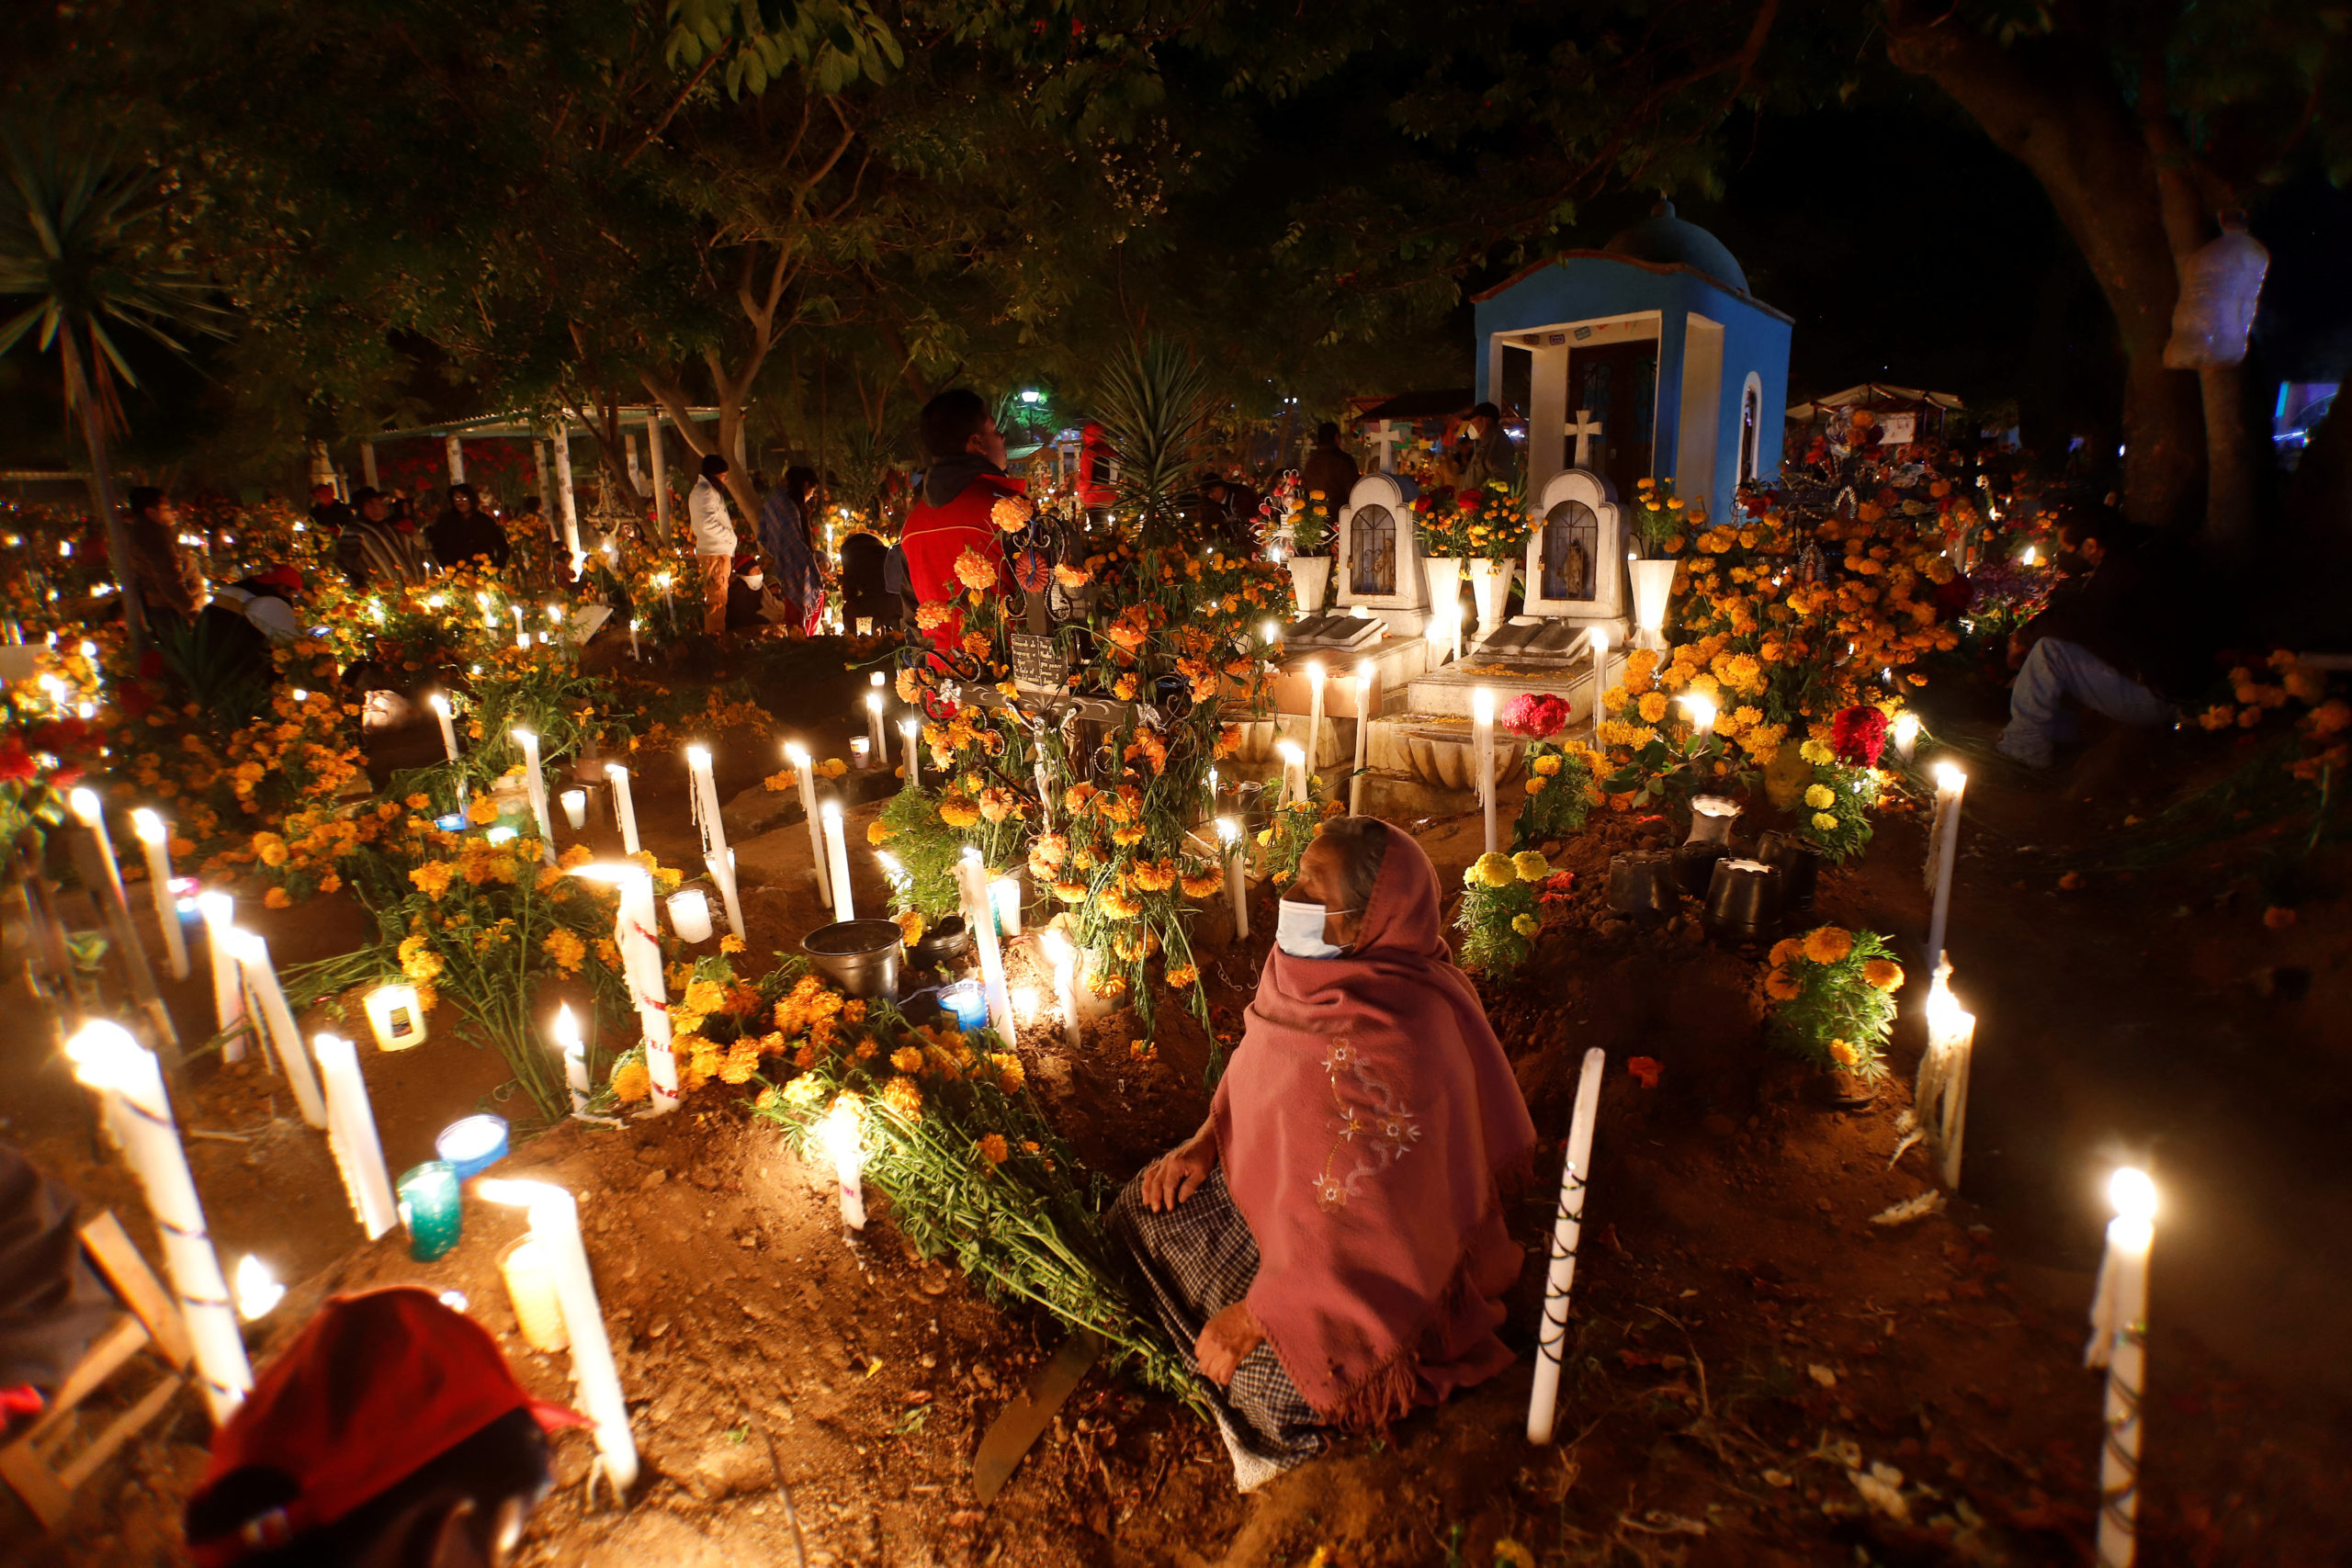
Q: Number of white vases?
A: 4